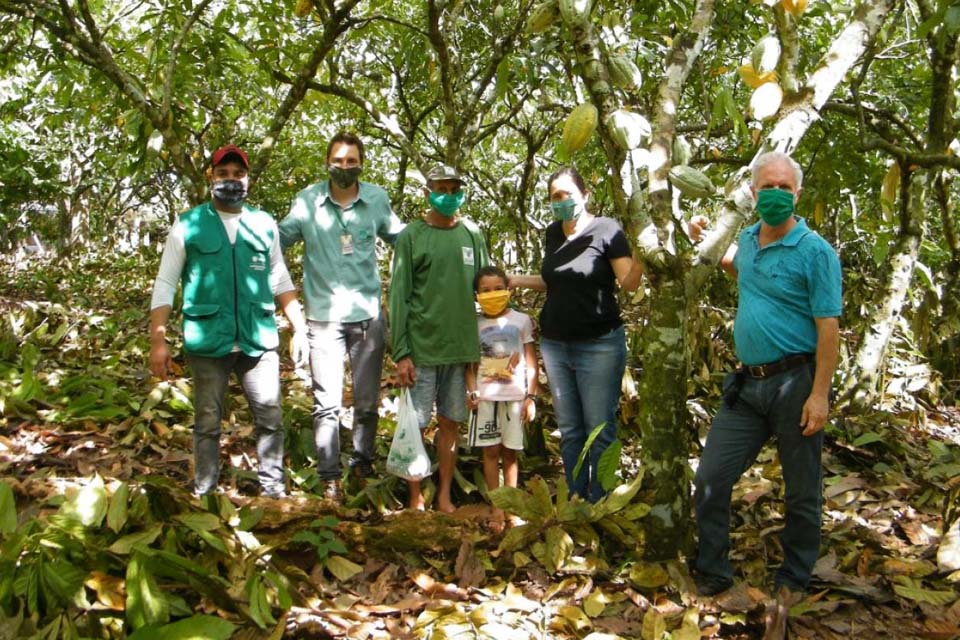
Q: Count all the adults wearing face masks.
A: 5